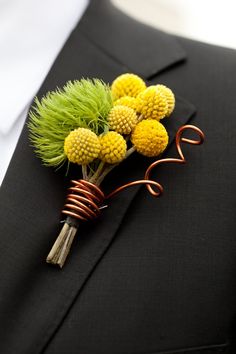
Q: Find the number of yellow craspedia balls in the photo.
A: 8